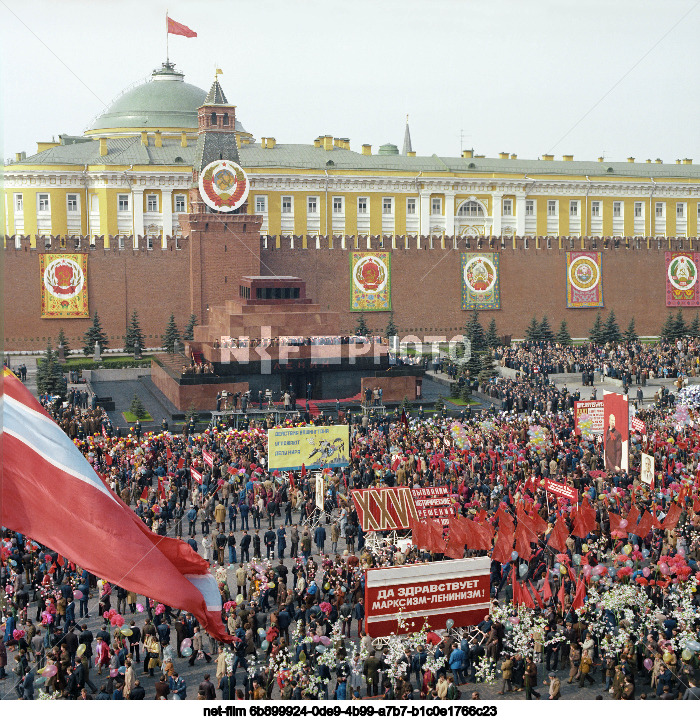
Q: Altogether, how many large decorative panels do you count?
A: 5